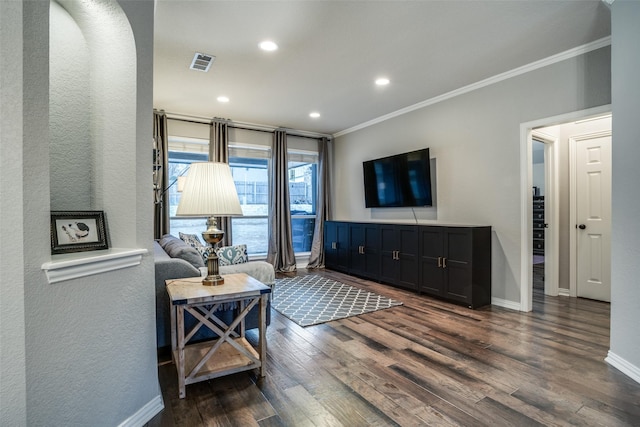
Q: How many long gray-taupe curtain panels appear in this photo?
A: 4